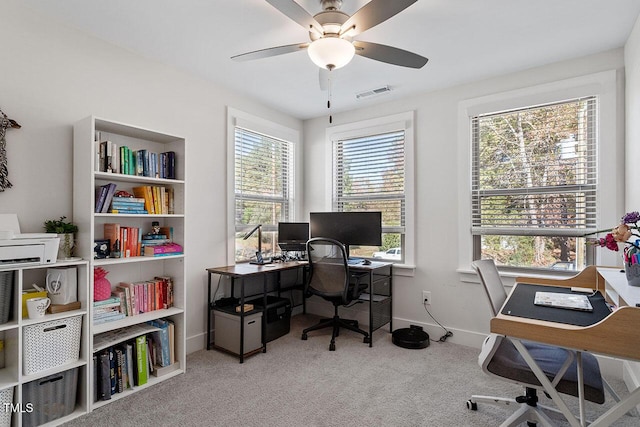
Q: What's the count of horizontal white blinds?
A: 3